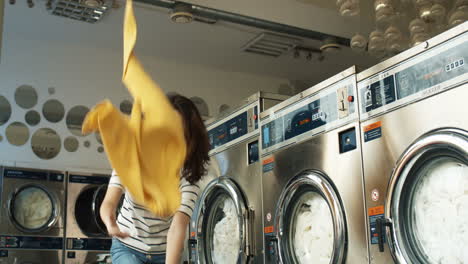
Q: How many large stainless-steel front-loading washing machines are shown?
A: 3